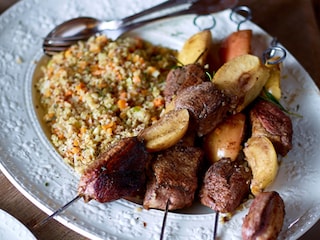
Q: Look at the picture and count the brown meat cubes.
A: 7